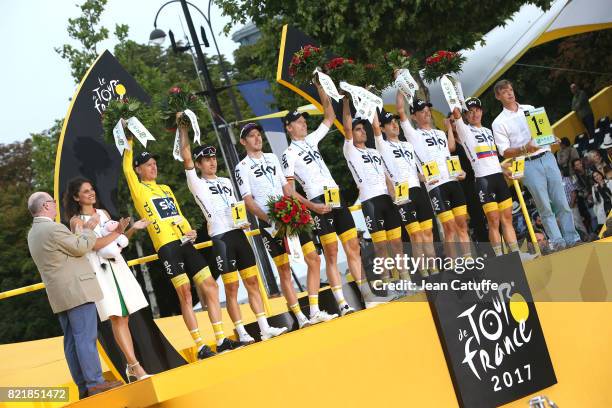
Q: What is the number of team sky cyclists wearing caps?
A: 8